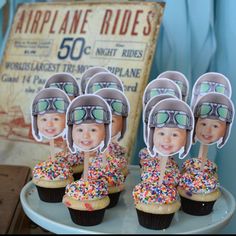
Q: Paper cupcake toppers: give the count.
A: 12